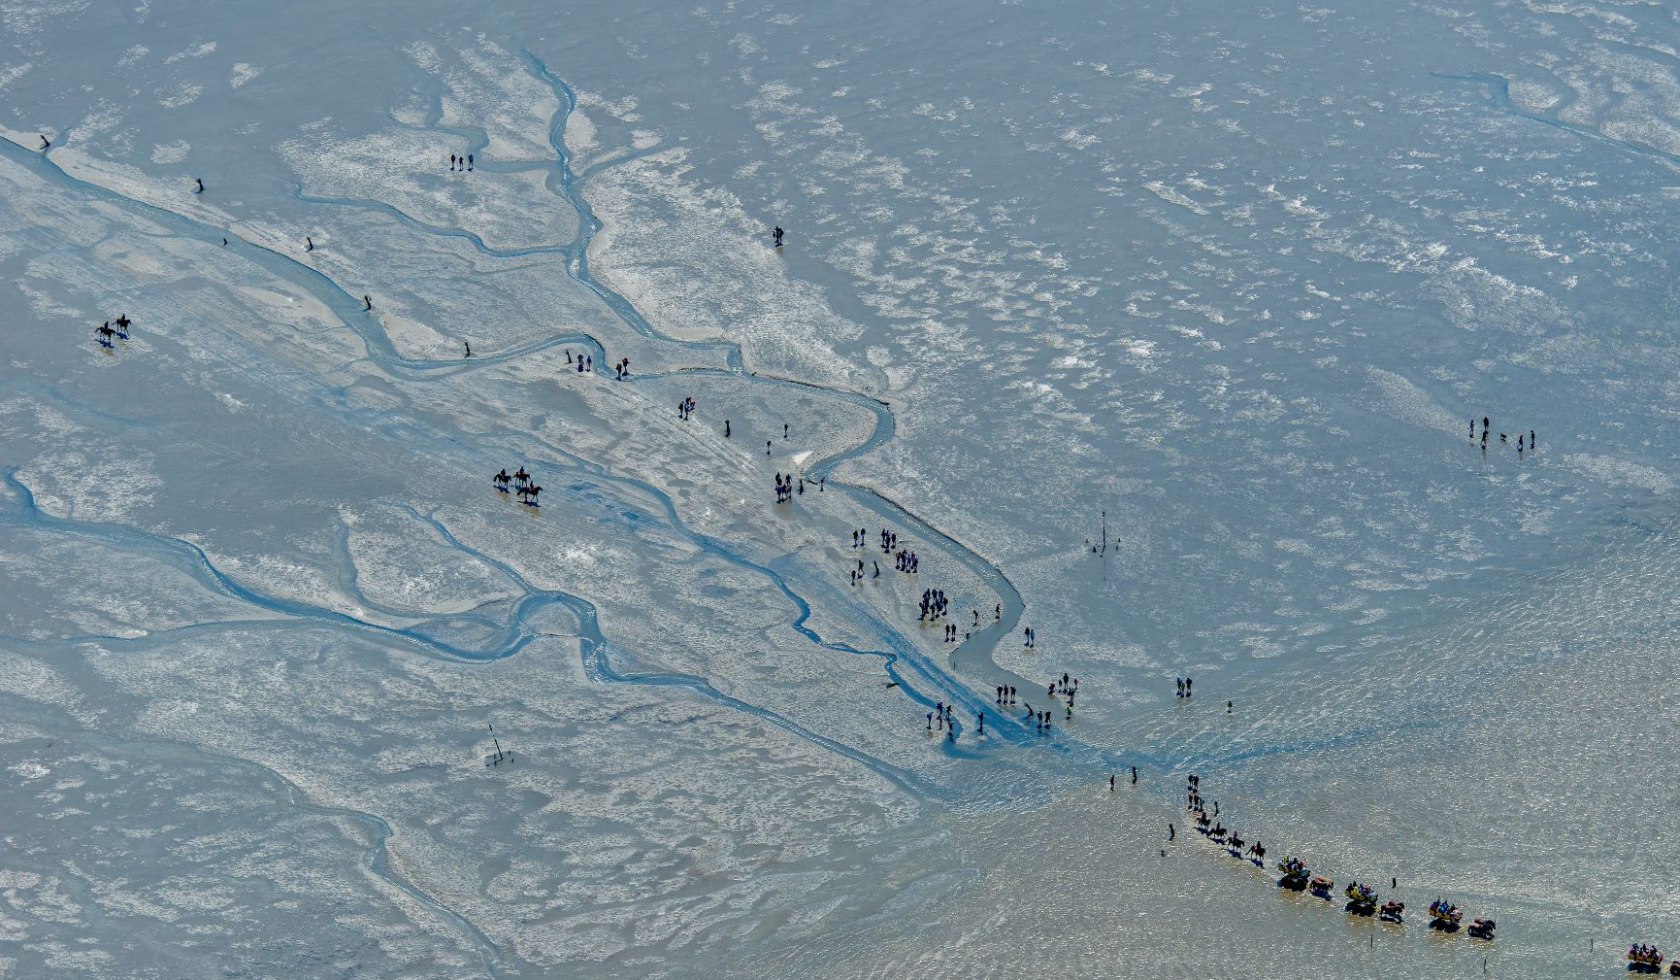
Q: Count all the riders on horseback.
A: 9